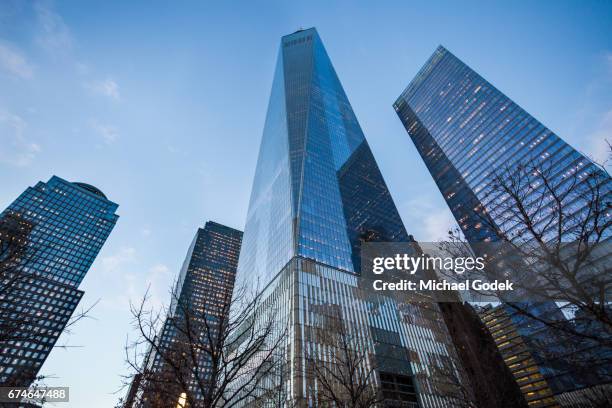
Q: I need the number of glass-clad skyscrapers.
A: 4